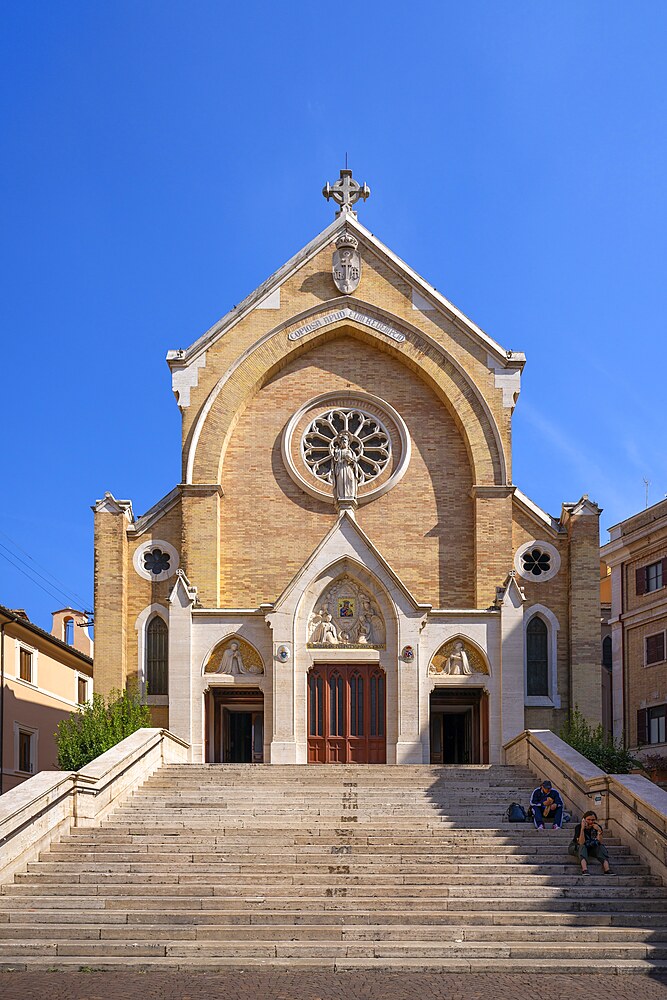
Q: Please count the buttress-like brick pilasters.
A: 4